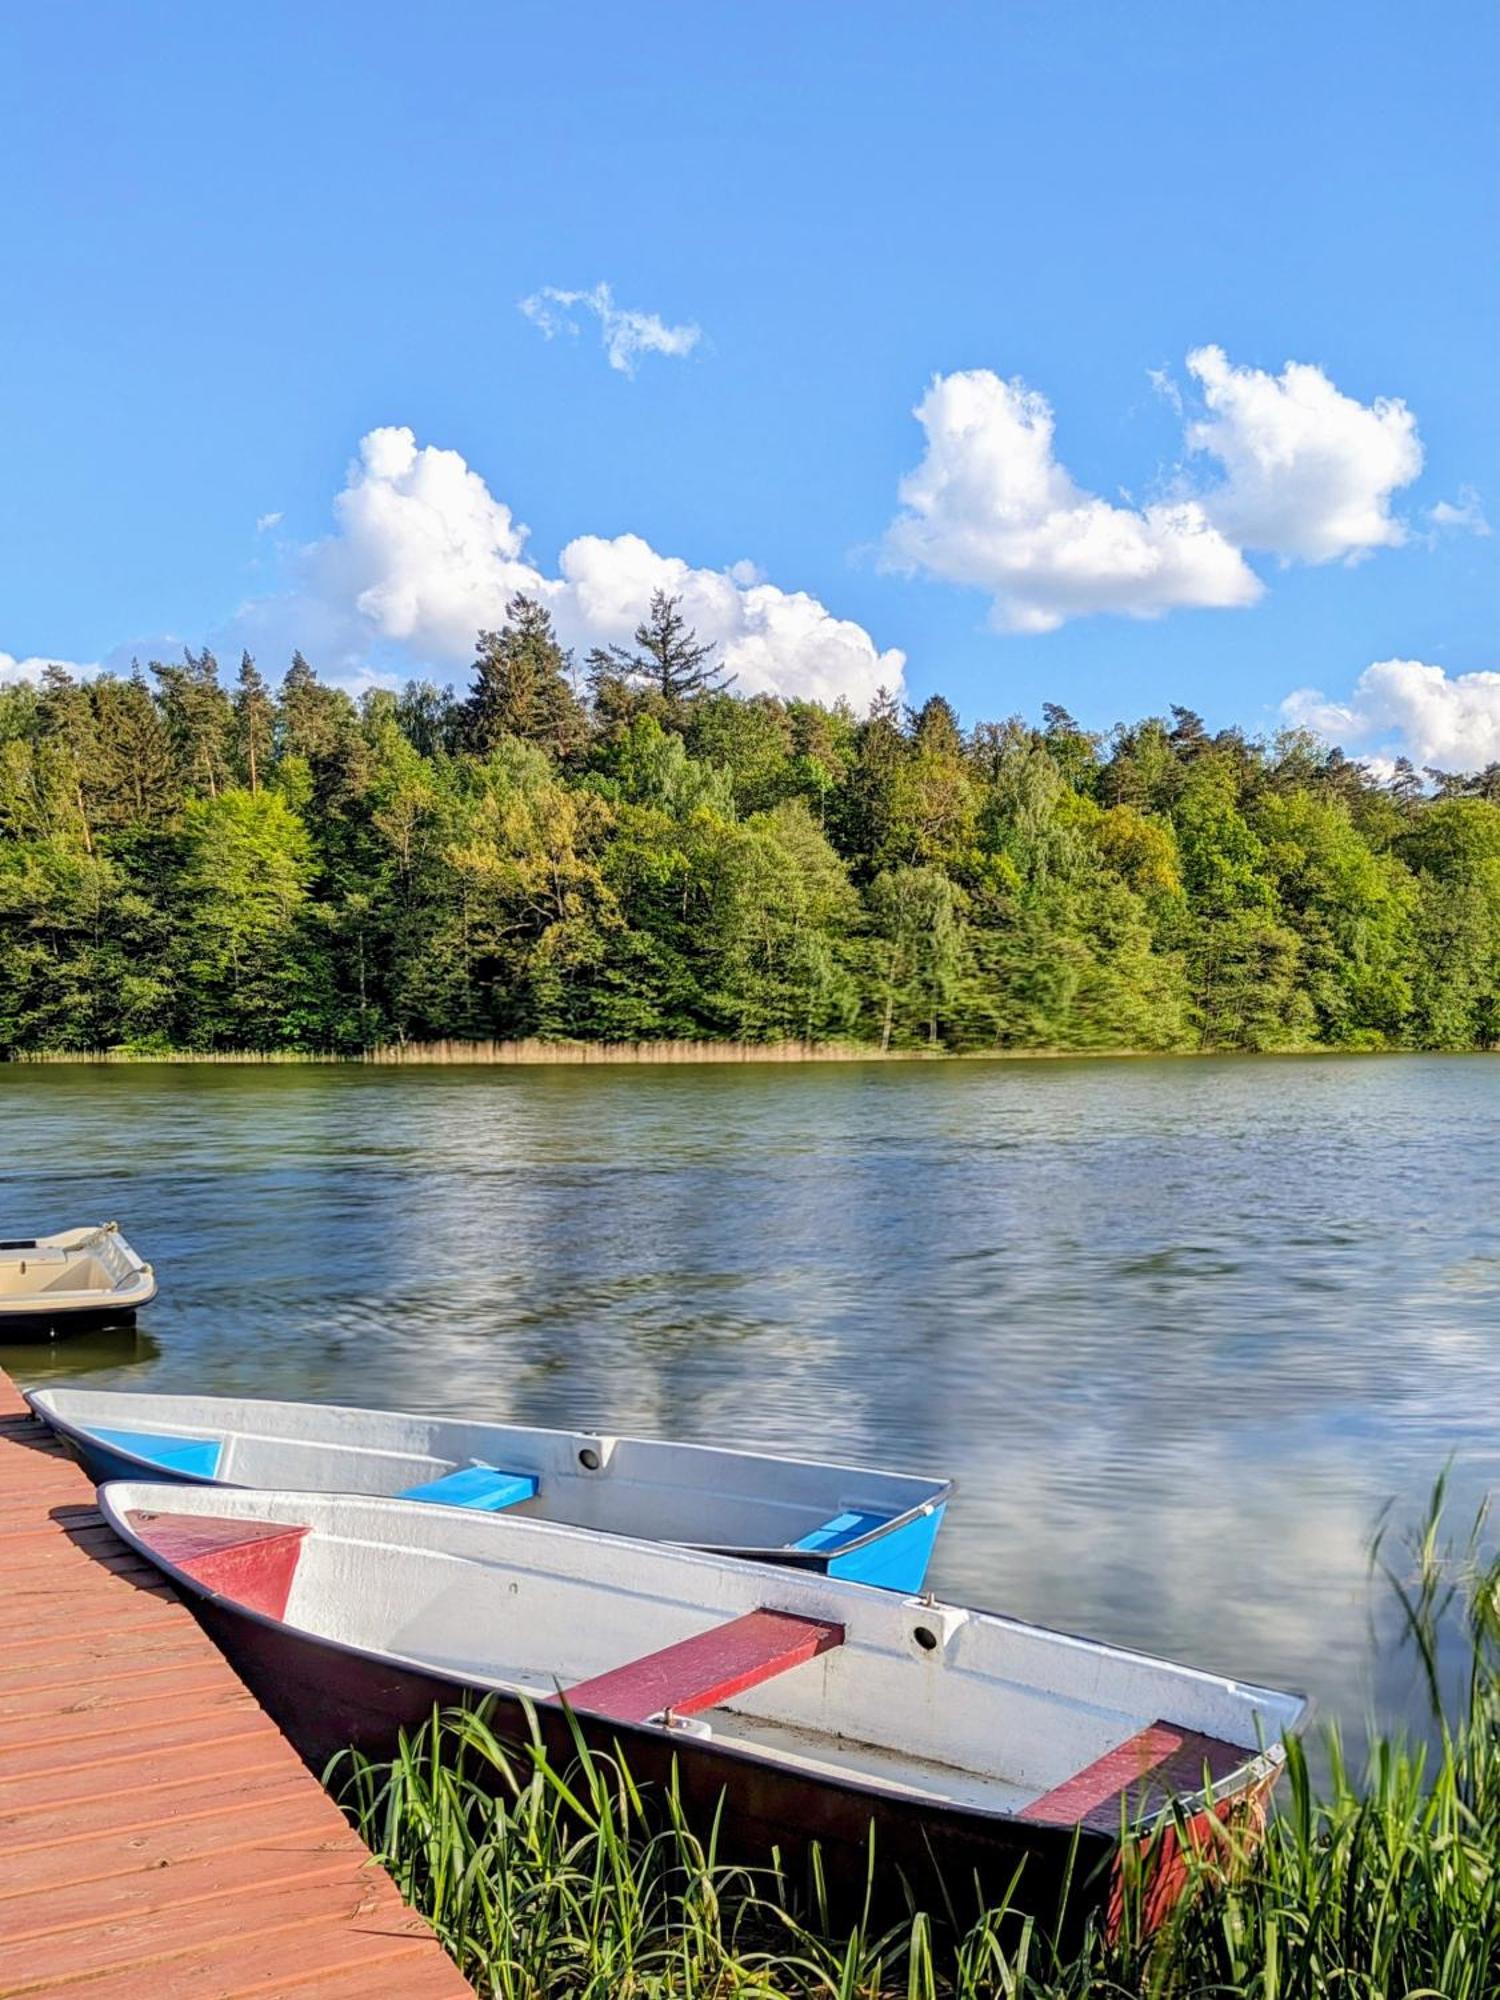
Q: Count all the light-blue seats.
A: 3